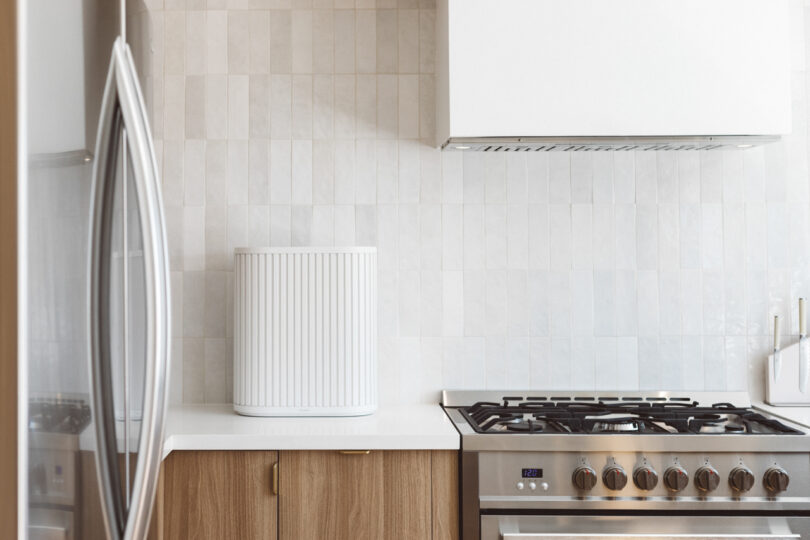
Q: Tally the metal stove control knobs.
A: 7